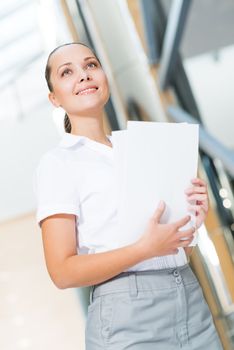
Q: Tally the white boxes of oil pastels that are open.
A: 0